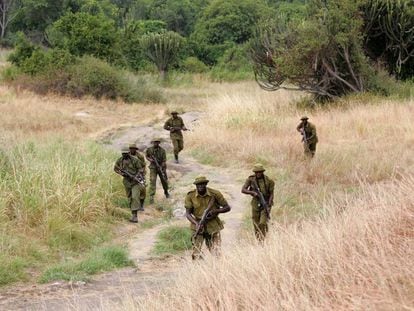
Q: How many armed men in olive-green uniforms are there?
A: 7